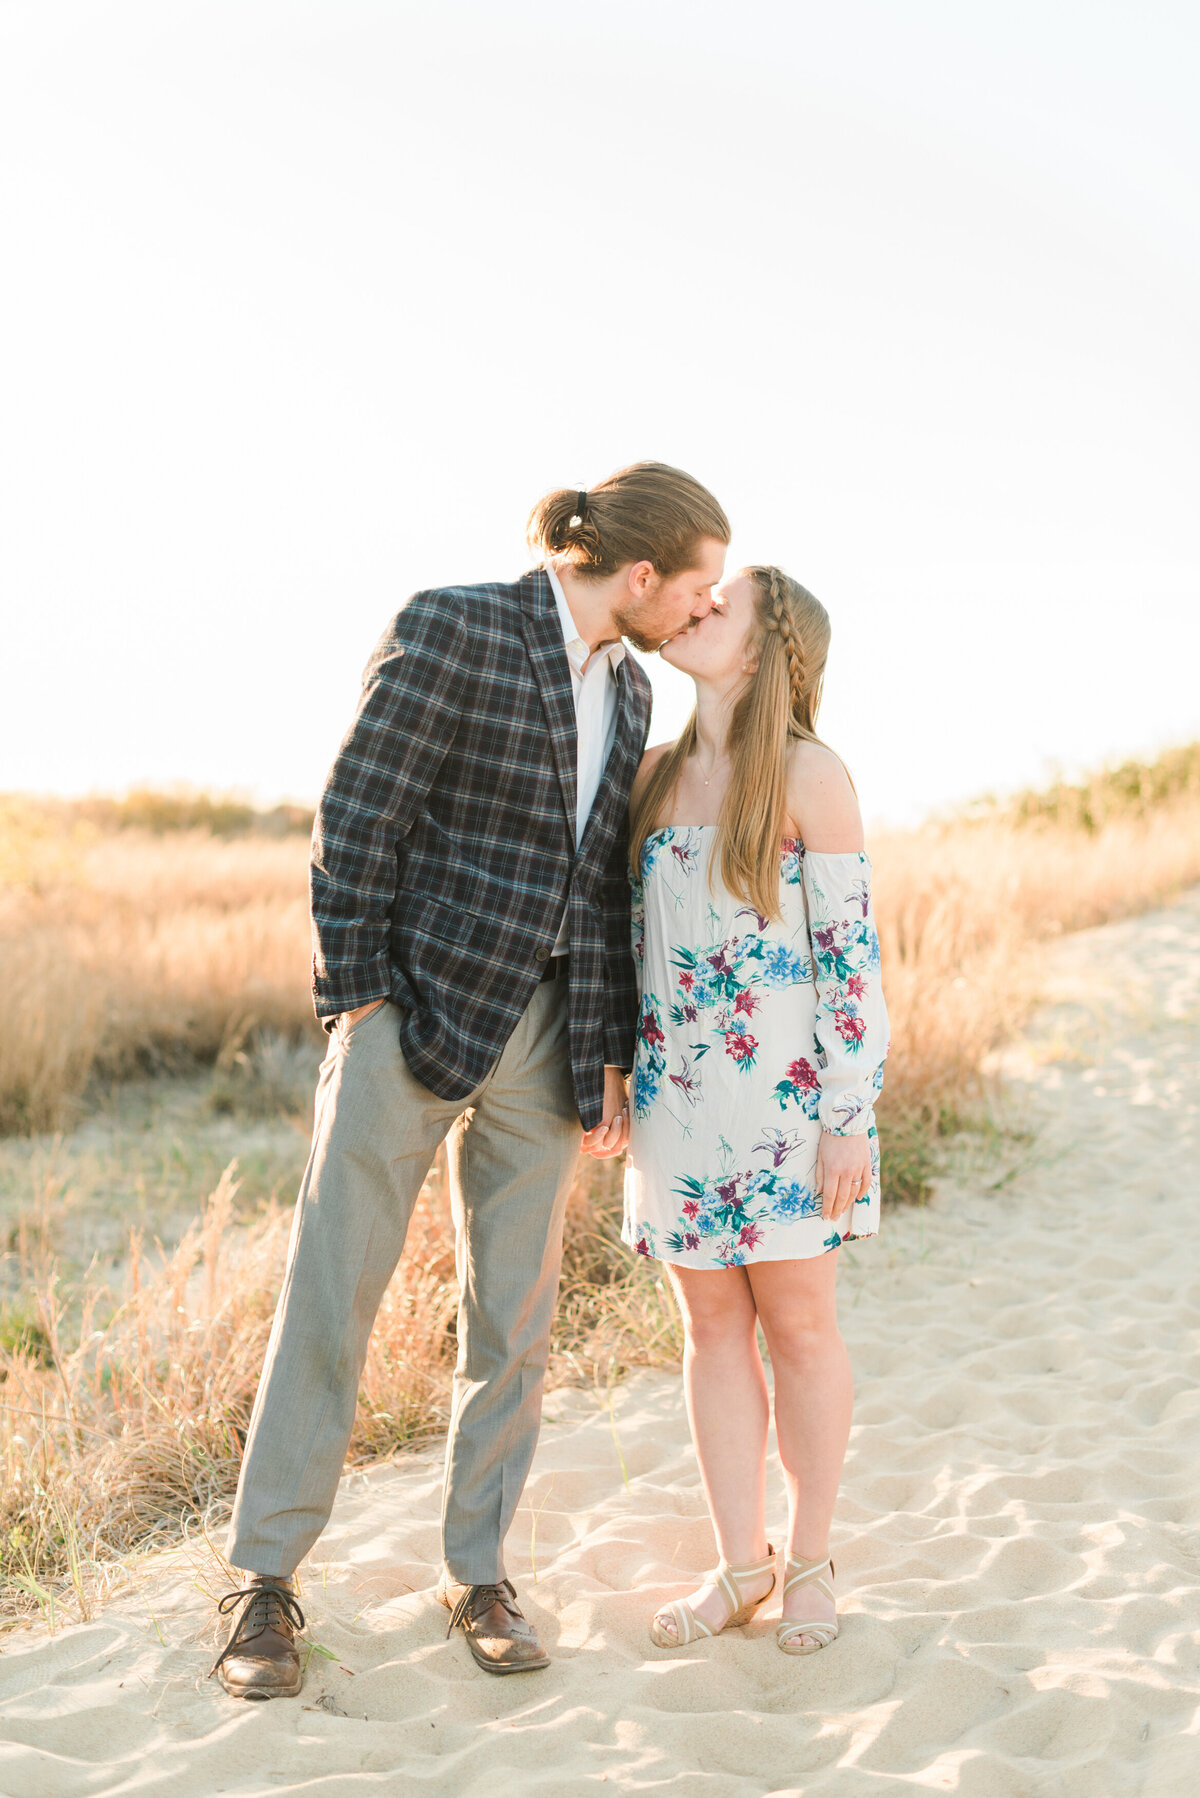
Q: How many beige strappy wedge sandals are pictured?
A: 2